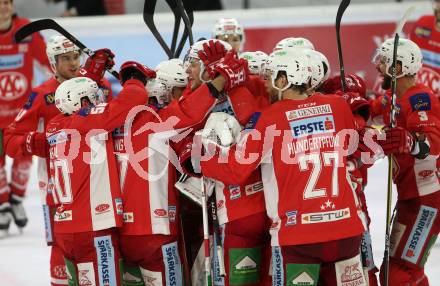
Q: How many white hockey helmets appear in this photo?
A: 11